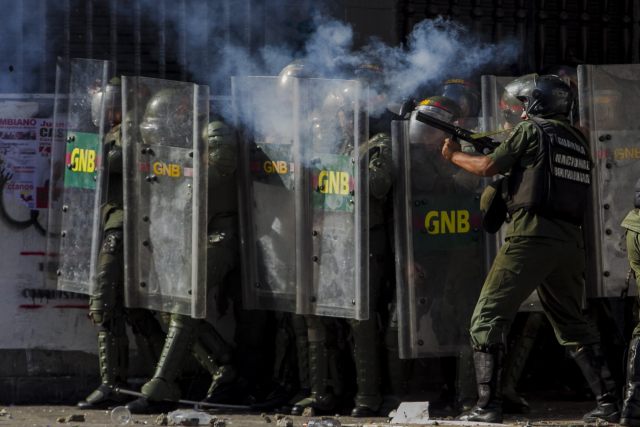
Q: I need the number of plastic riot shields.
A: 7